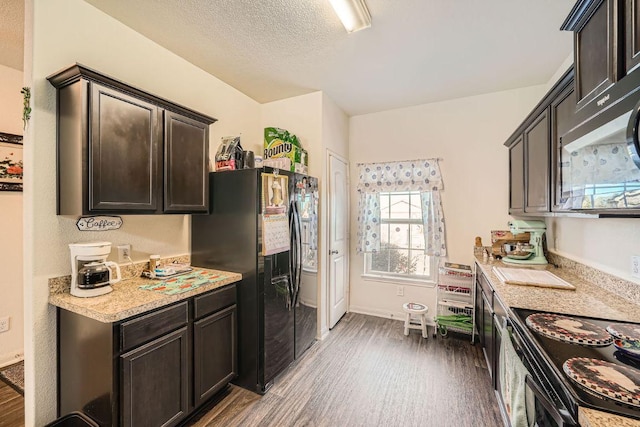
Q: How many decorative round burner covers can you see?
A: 3